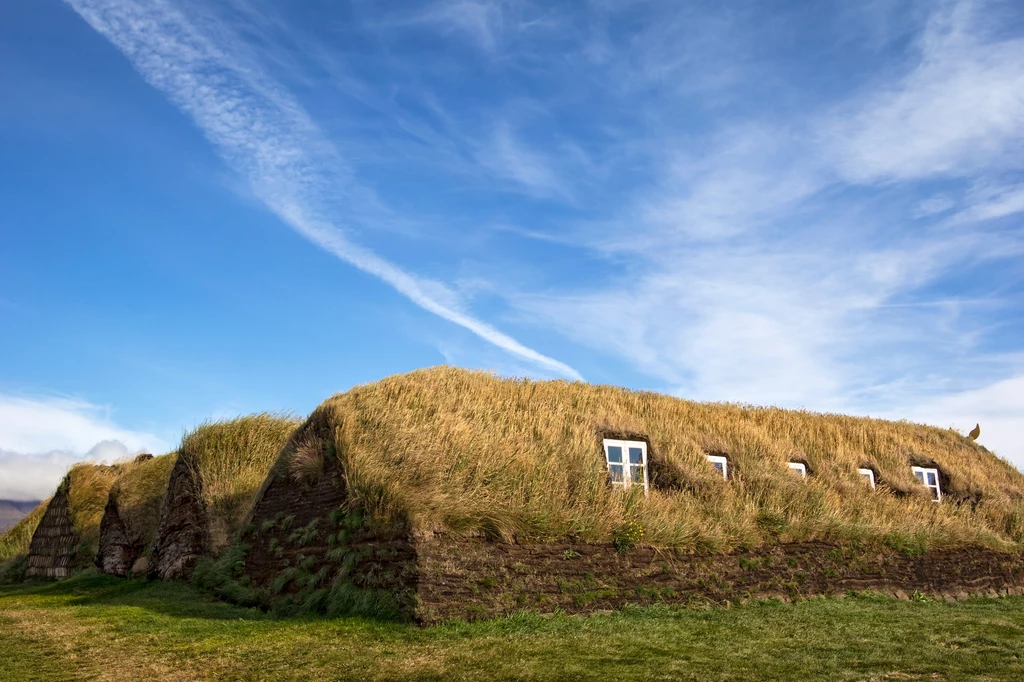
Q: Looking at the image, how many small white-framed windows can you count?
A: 5